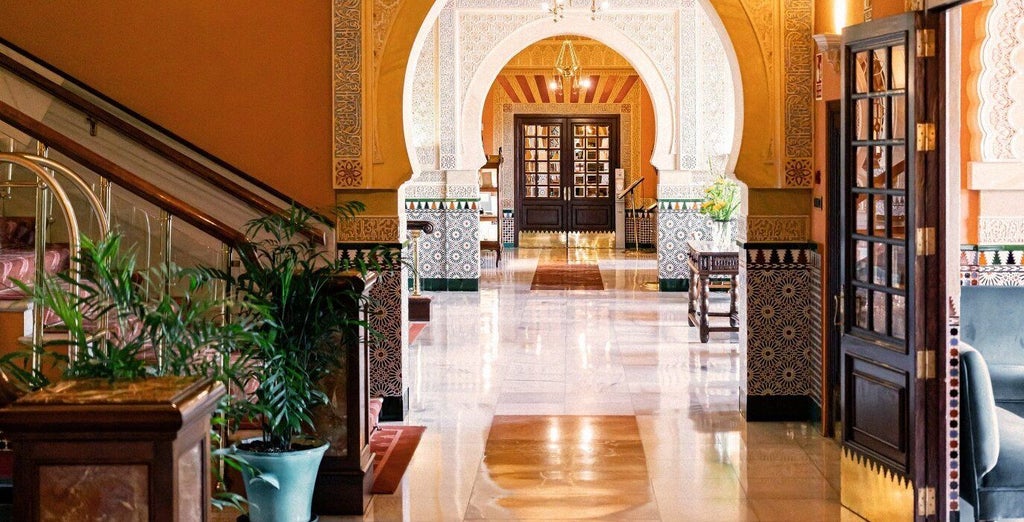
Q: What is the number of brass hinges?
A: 5